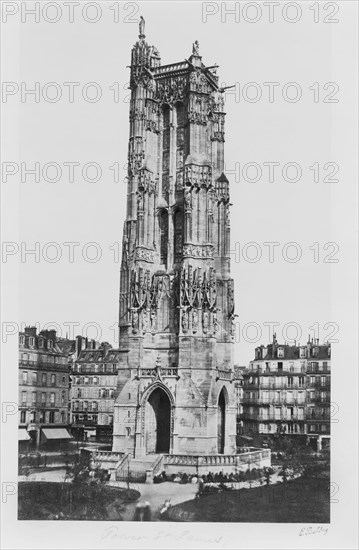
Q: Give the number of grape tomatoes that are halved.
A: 0